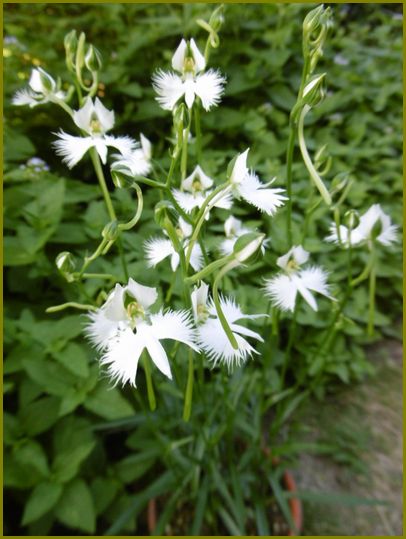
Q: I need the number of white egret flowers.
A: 12